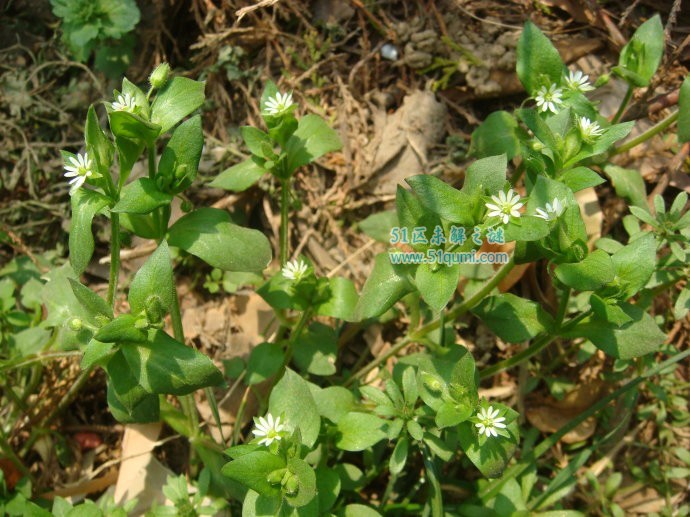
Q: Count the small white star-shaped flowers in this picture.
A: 11